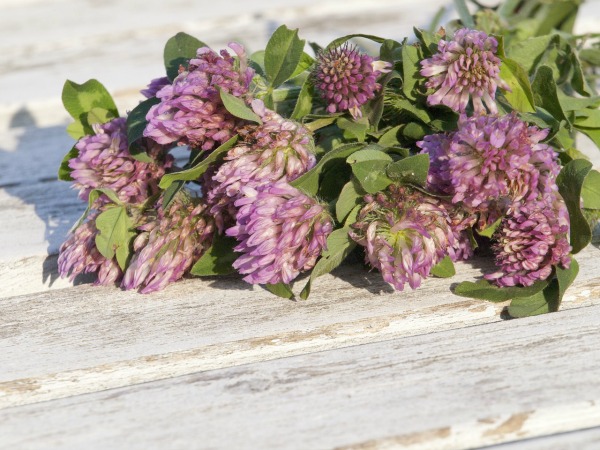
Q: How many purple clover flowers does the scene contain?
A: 11